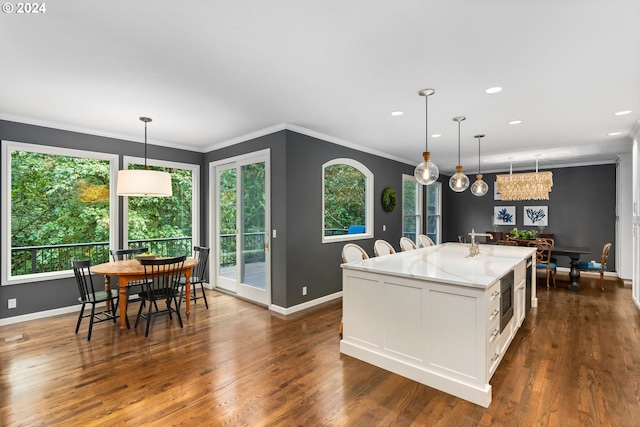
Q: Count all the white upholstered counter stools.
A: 4